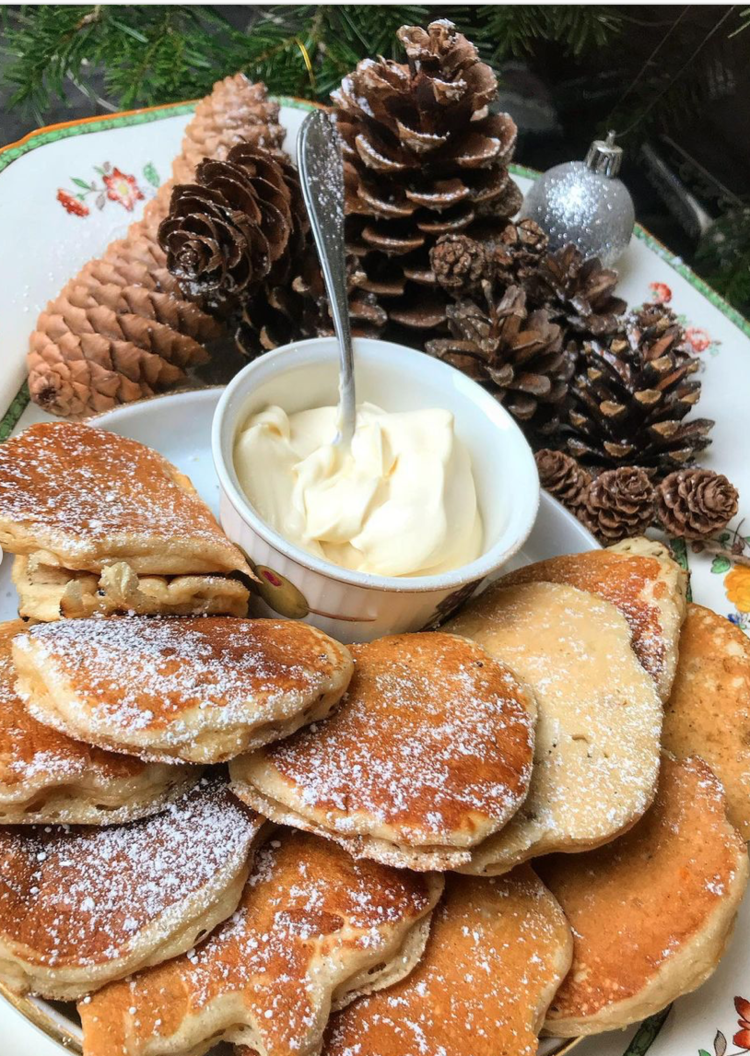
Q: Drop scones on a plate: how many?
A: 12